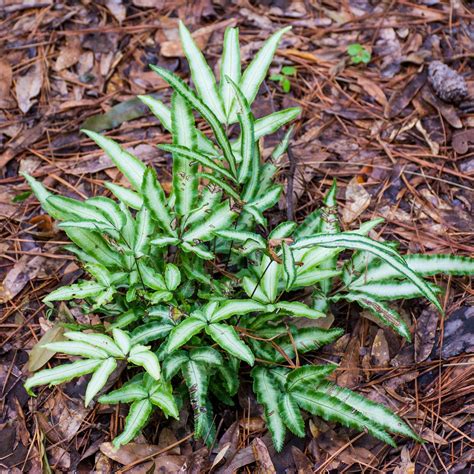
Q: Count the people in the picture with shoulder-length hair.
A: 0